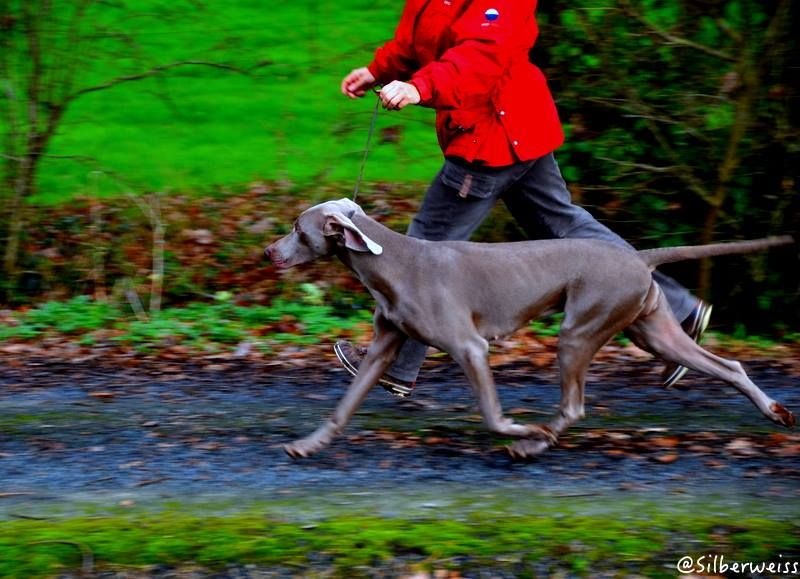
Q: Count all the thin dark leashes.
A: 1